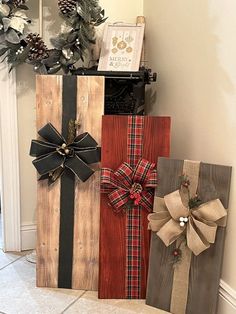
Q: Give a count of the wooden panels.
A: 3